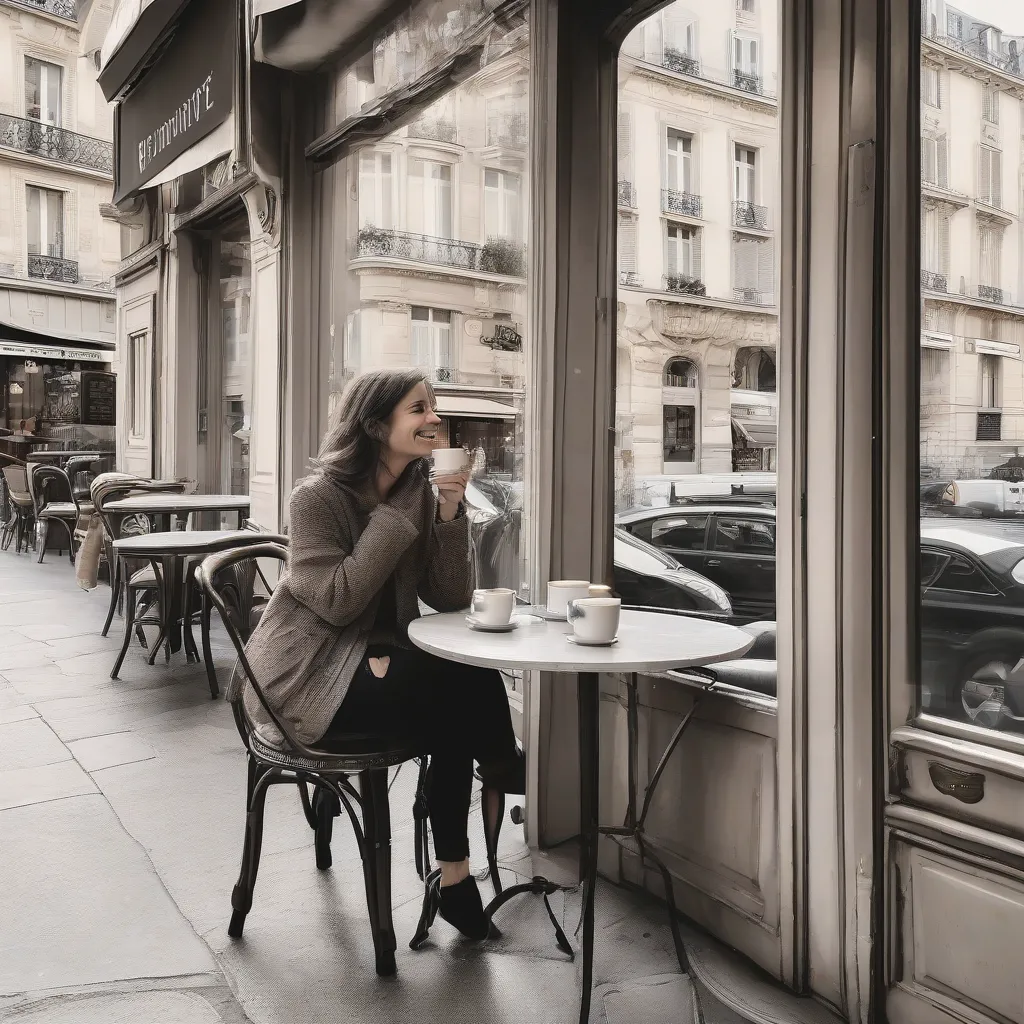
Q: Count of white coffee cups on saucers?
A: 3